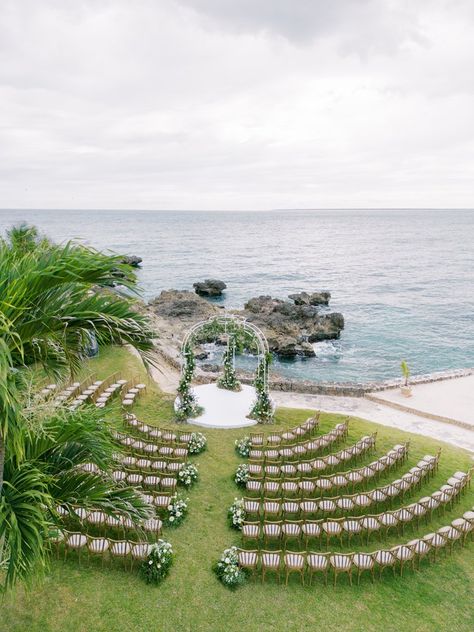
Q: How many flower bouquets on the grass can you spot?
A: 8